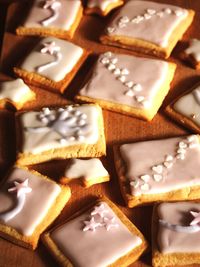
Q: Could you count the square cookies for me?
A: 10